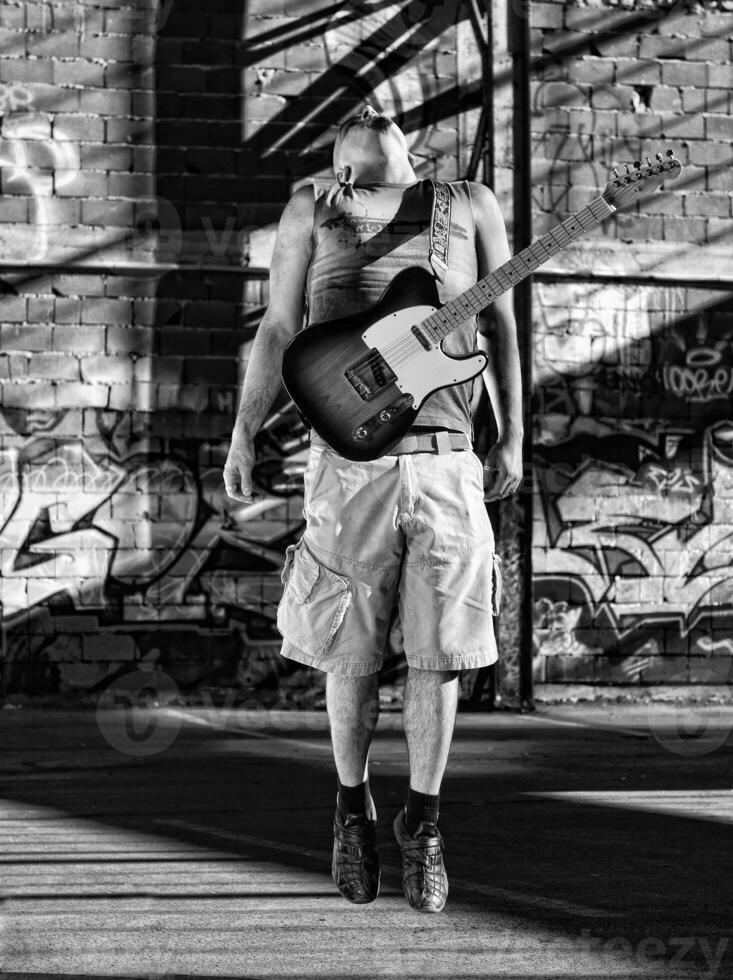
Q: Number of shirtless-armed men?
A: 1